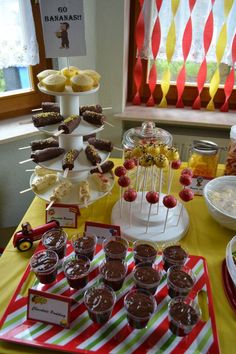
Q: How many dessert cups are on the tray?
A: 13